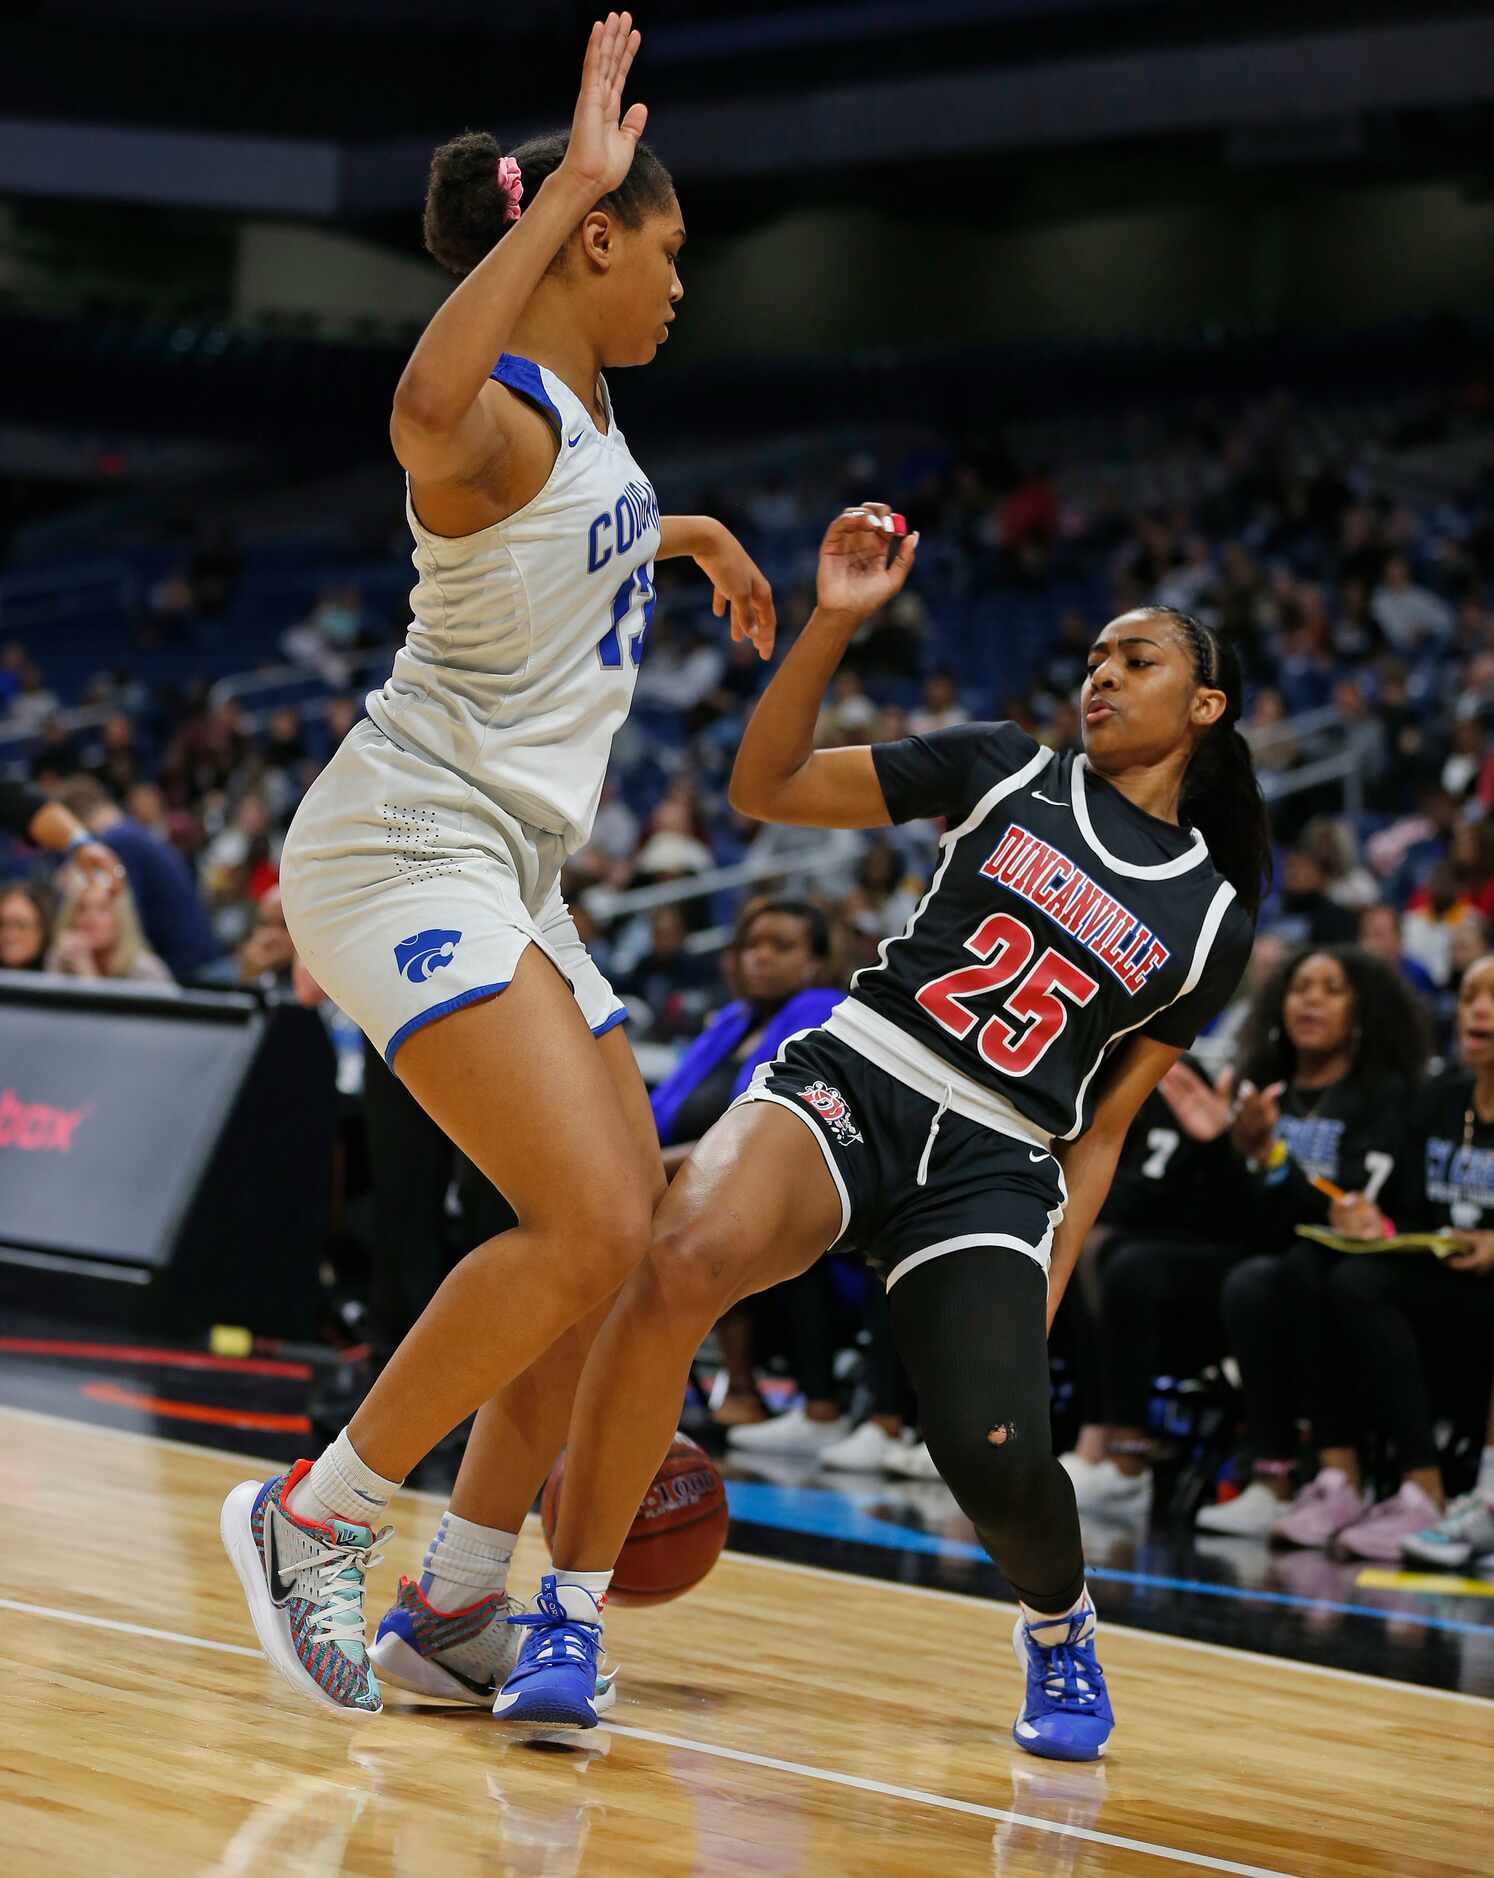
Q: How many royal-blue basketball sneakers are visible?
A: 2